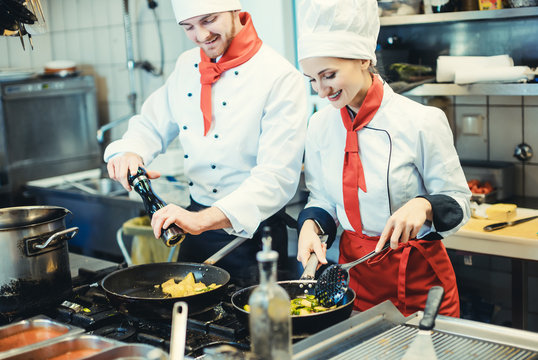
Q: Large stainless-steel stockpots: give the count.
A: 1